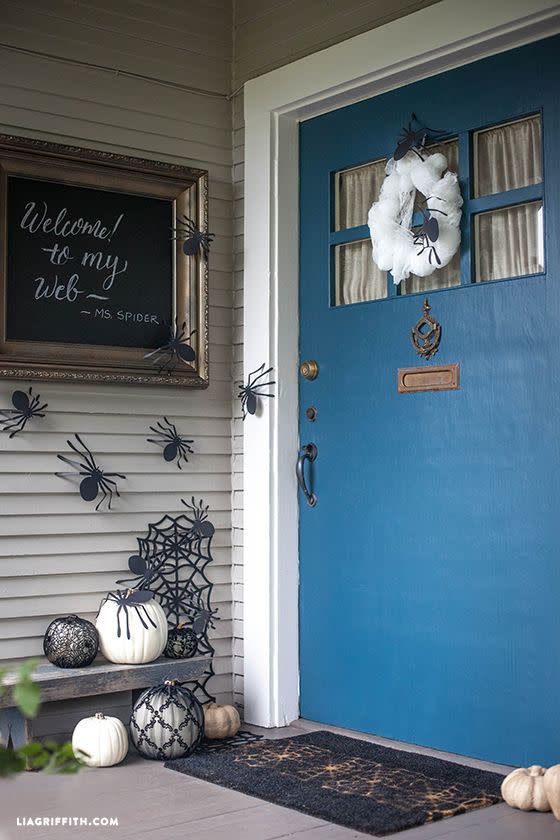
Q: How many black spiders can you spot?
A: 12